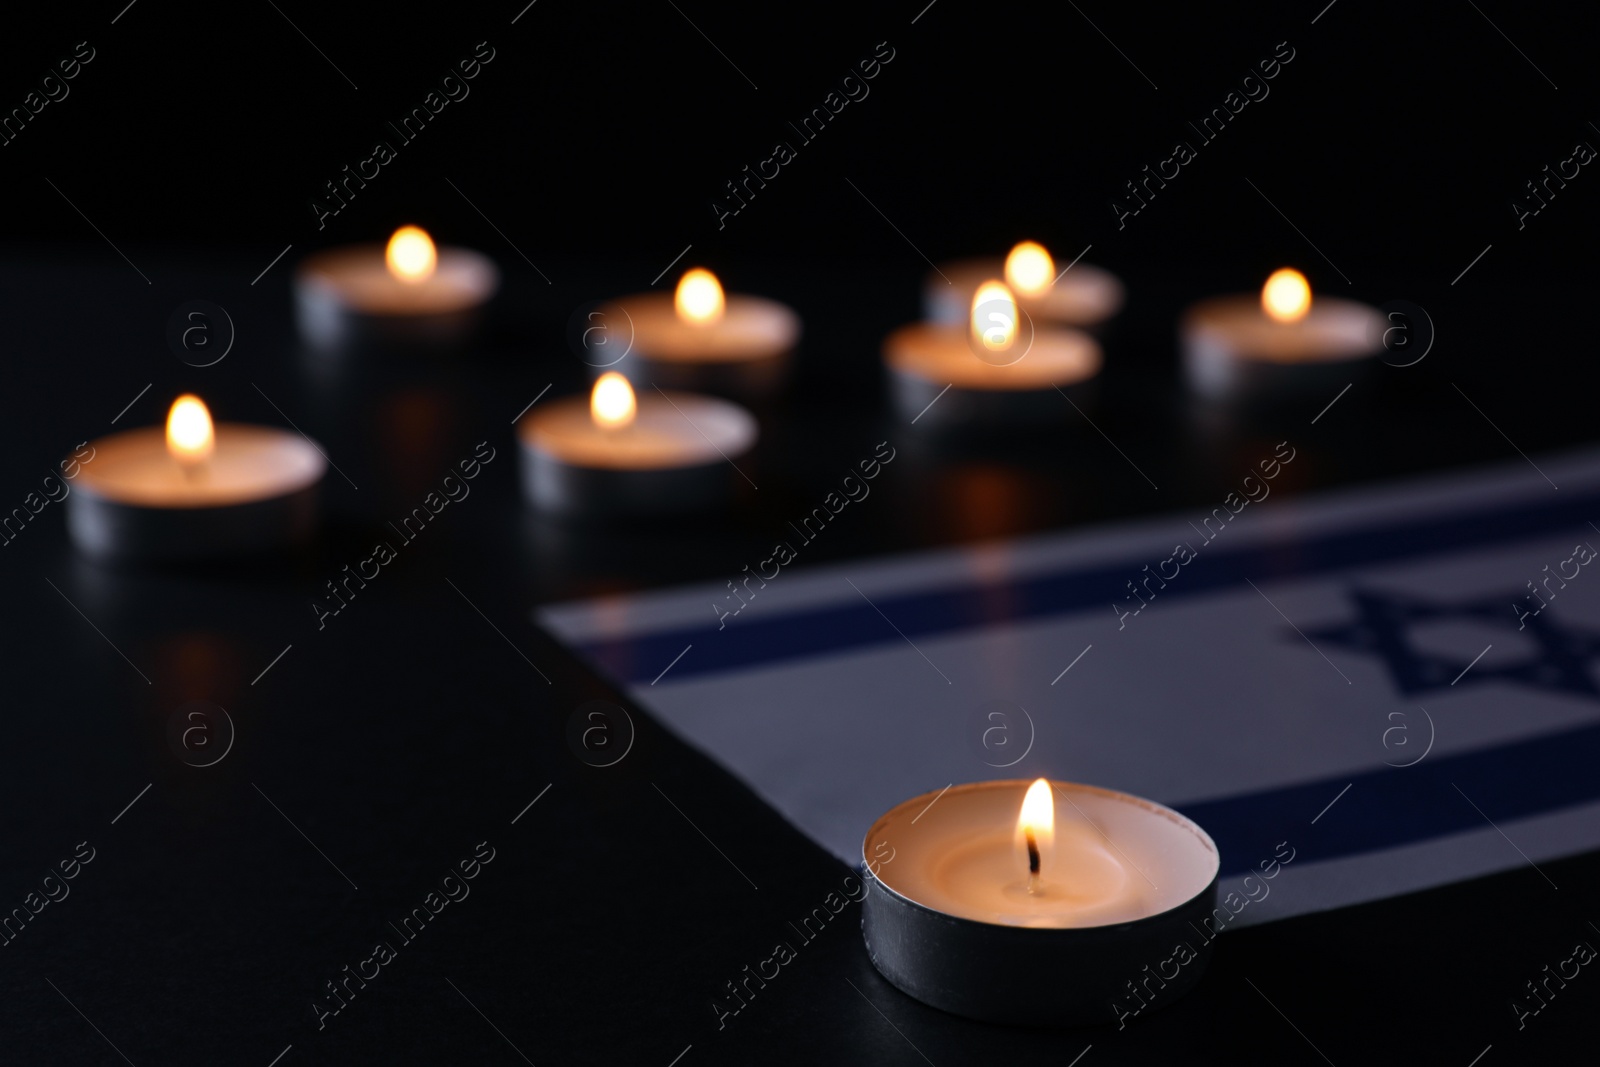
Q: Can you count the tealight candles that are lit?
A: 8